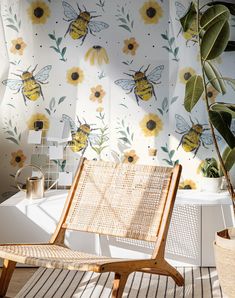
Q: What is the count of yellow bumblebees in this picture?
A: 6